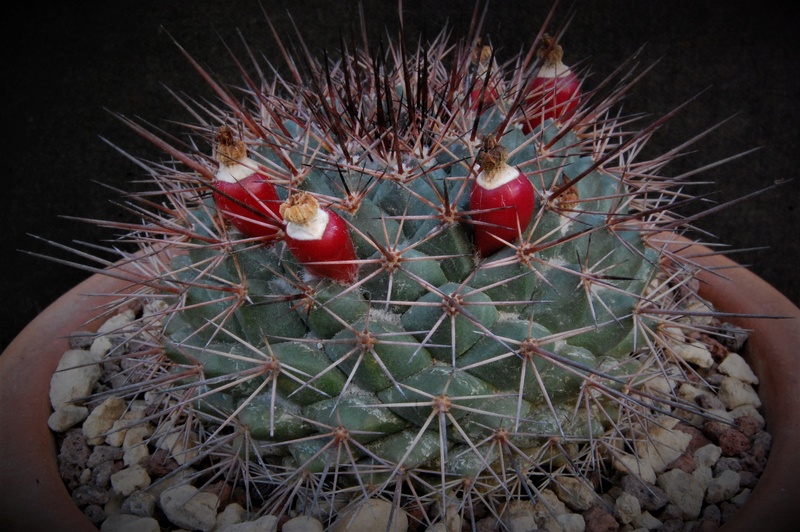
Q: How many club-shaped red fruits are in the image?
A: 5